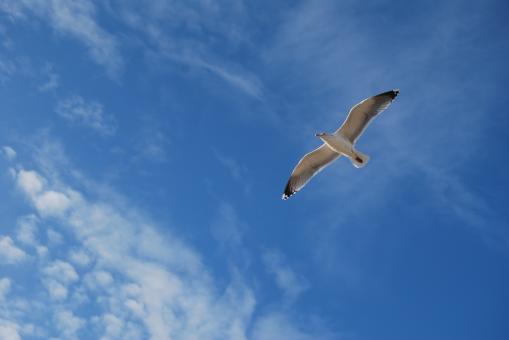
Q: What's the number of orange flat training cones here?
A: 0